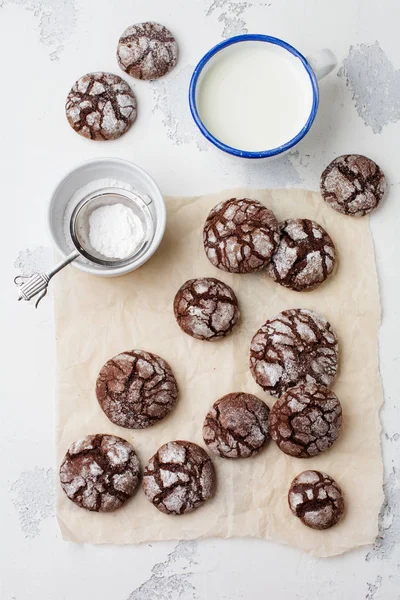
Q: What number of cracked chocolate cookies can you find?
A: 13